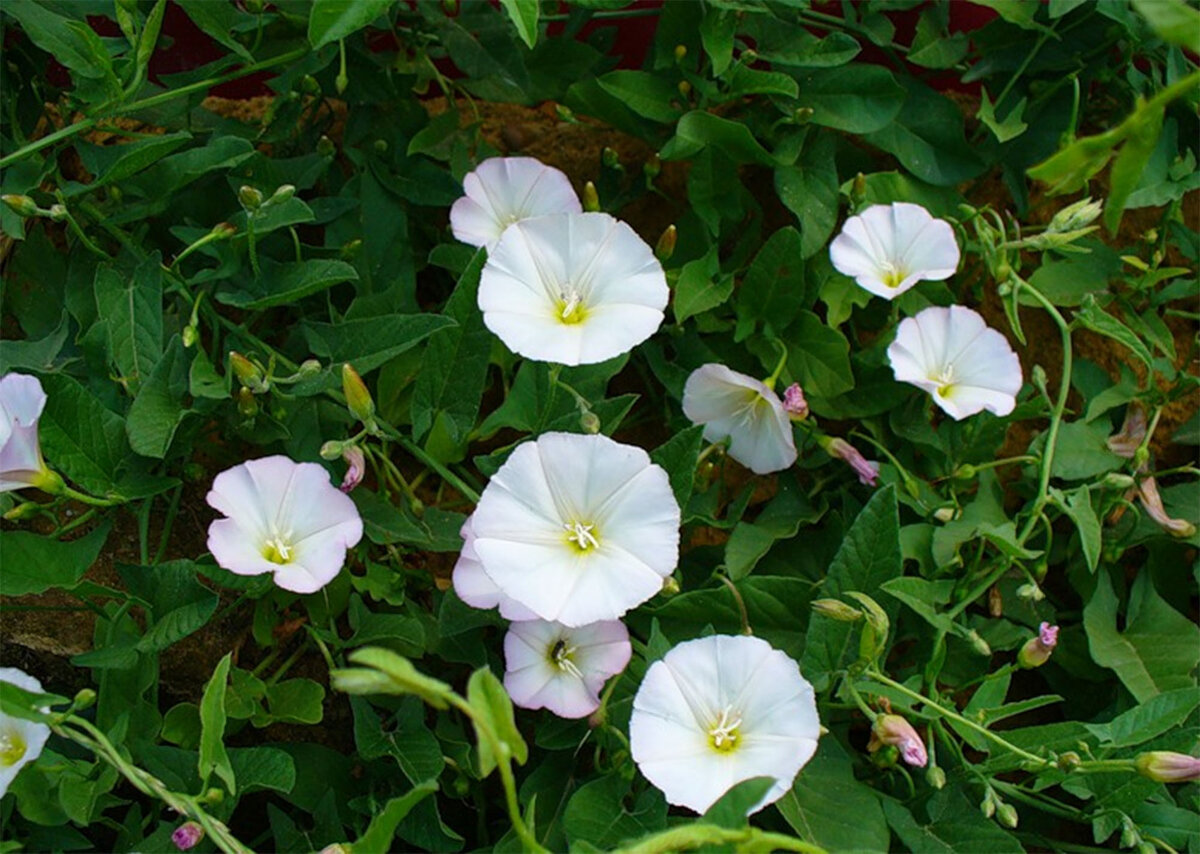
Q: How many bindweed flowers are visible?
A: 12